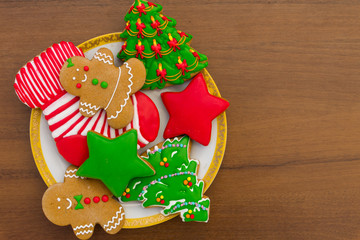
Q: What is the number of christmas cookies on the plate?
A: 7